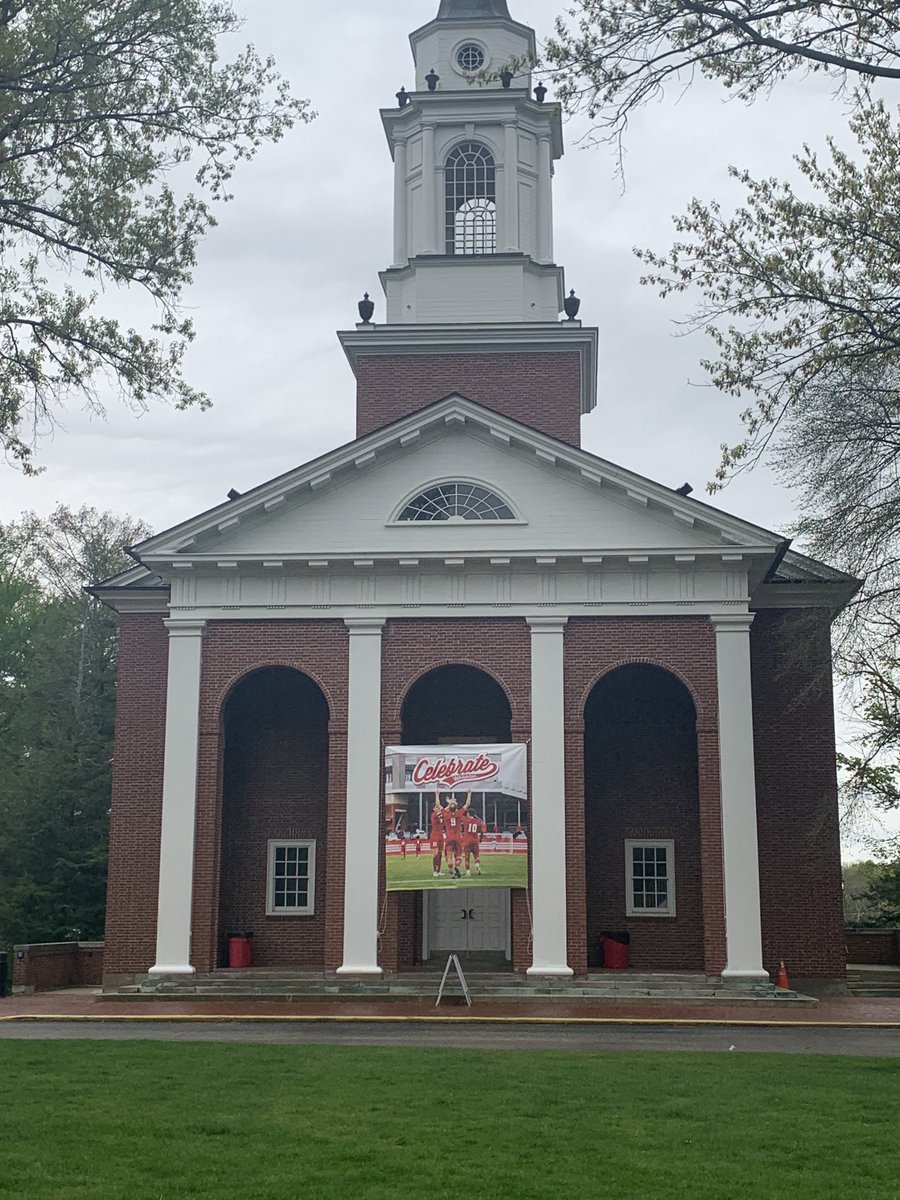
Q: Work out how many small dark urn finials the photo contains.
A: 6